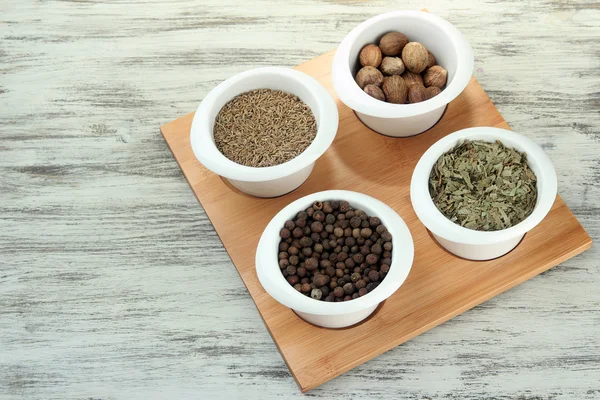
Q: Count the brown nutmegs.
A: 12